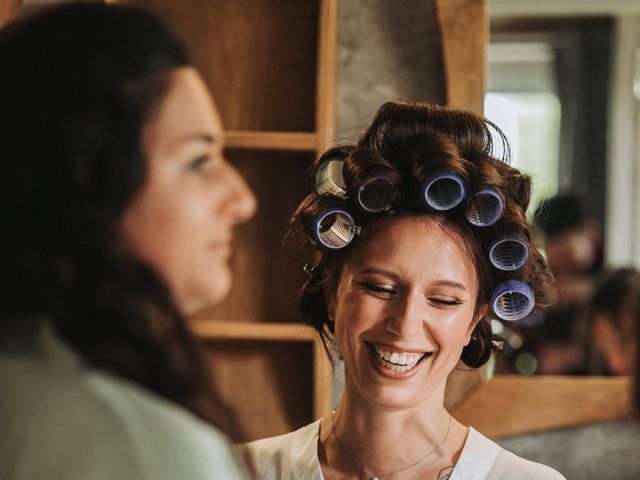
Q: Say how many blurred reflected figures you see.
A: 2